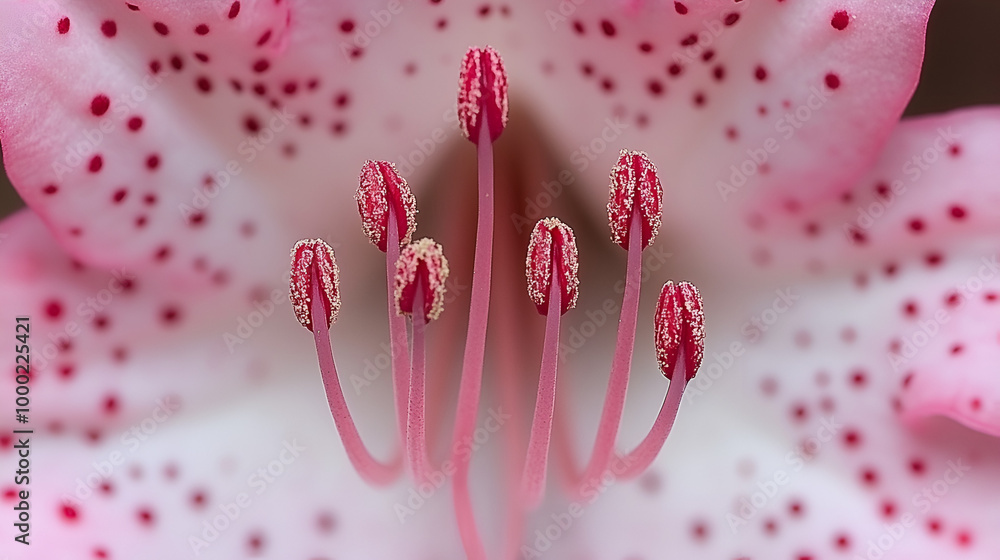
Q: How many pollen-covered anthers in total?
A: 7